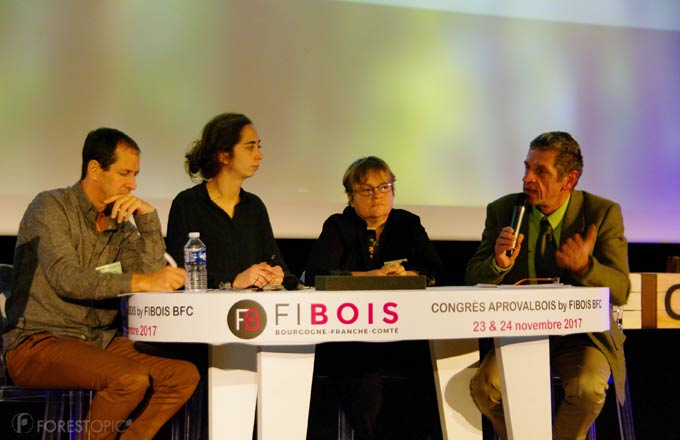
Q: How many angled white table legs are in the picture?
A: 4